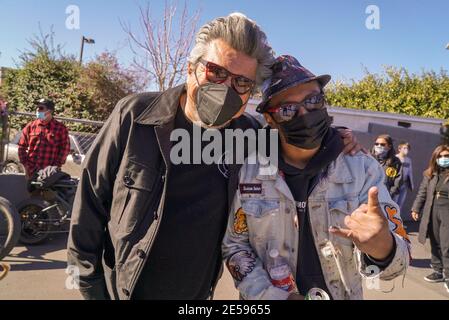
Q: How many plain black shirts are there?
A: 1